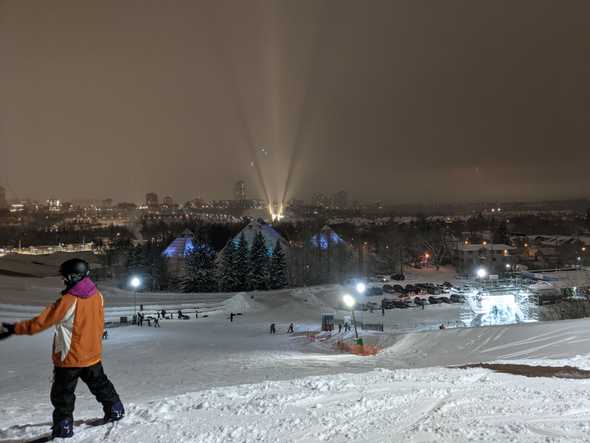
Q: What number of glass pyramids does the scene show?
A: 3